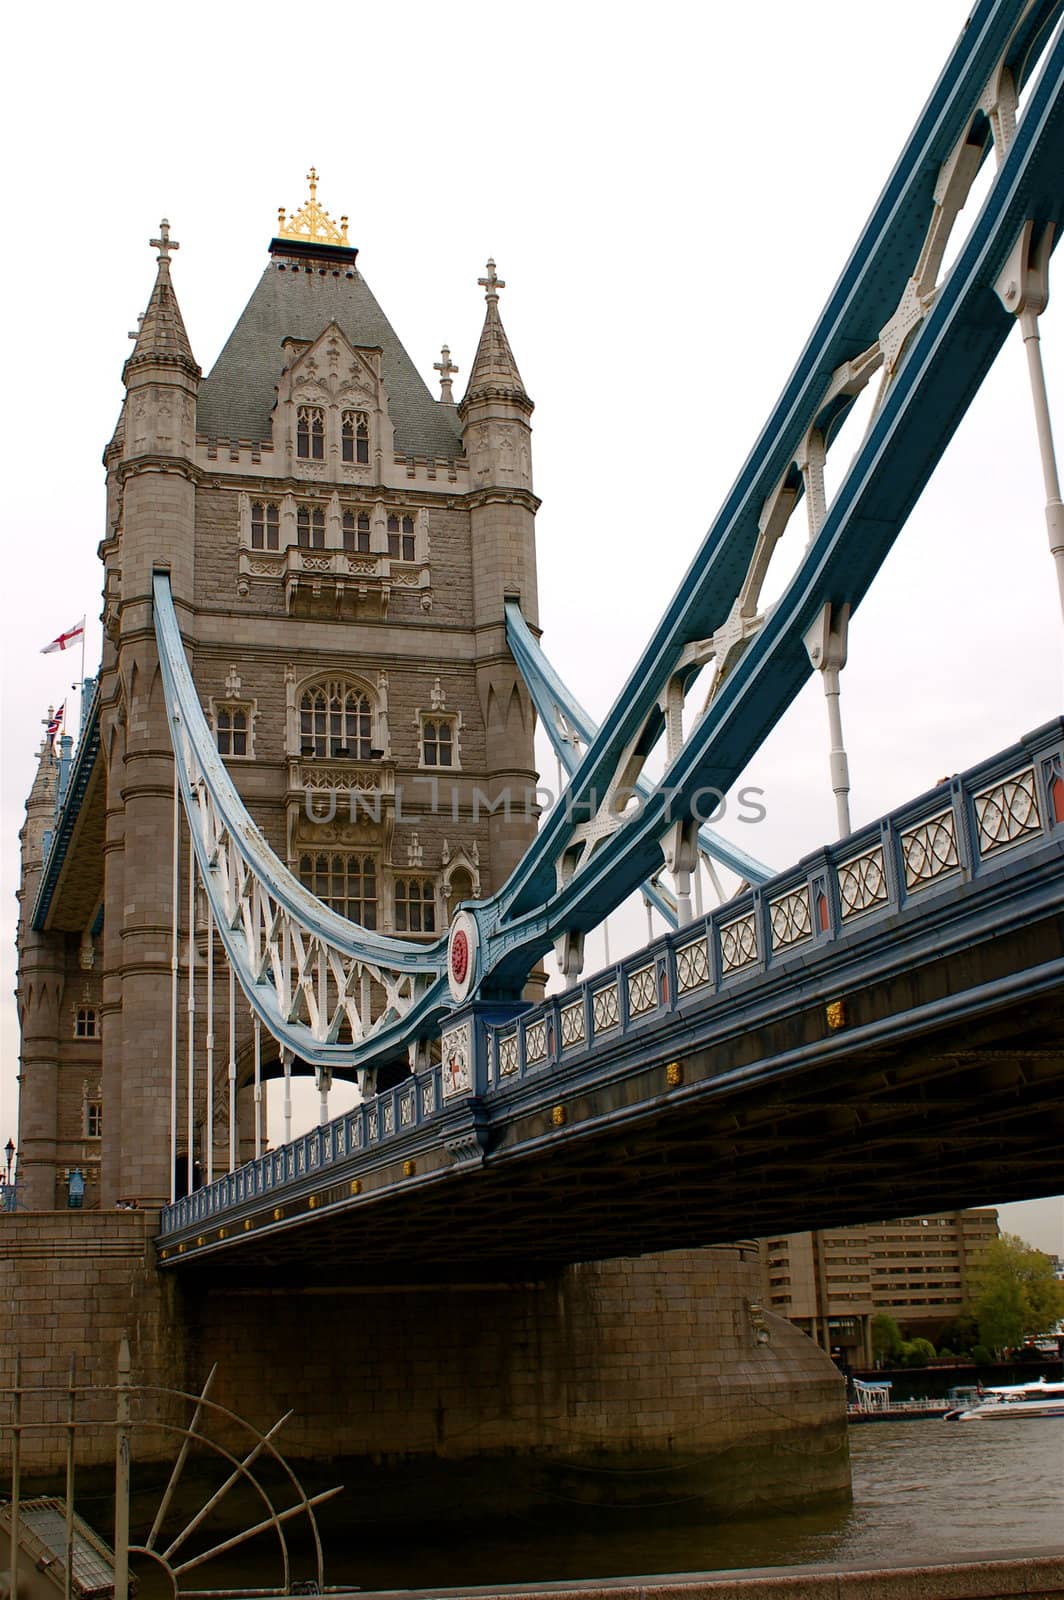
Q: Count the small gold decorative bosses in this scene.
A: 12